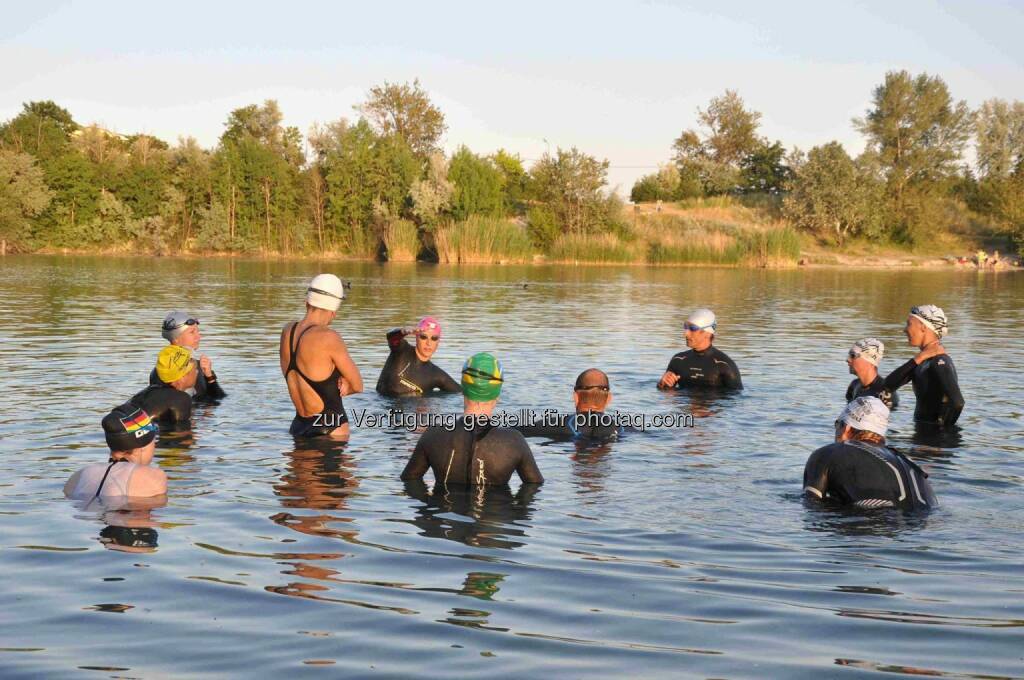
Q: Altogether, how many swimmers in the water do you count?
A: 11